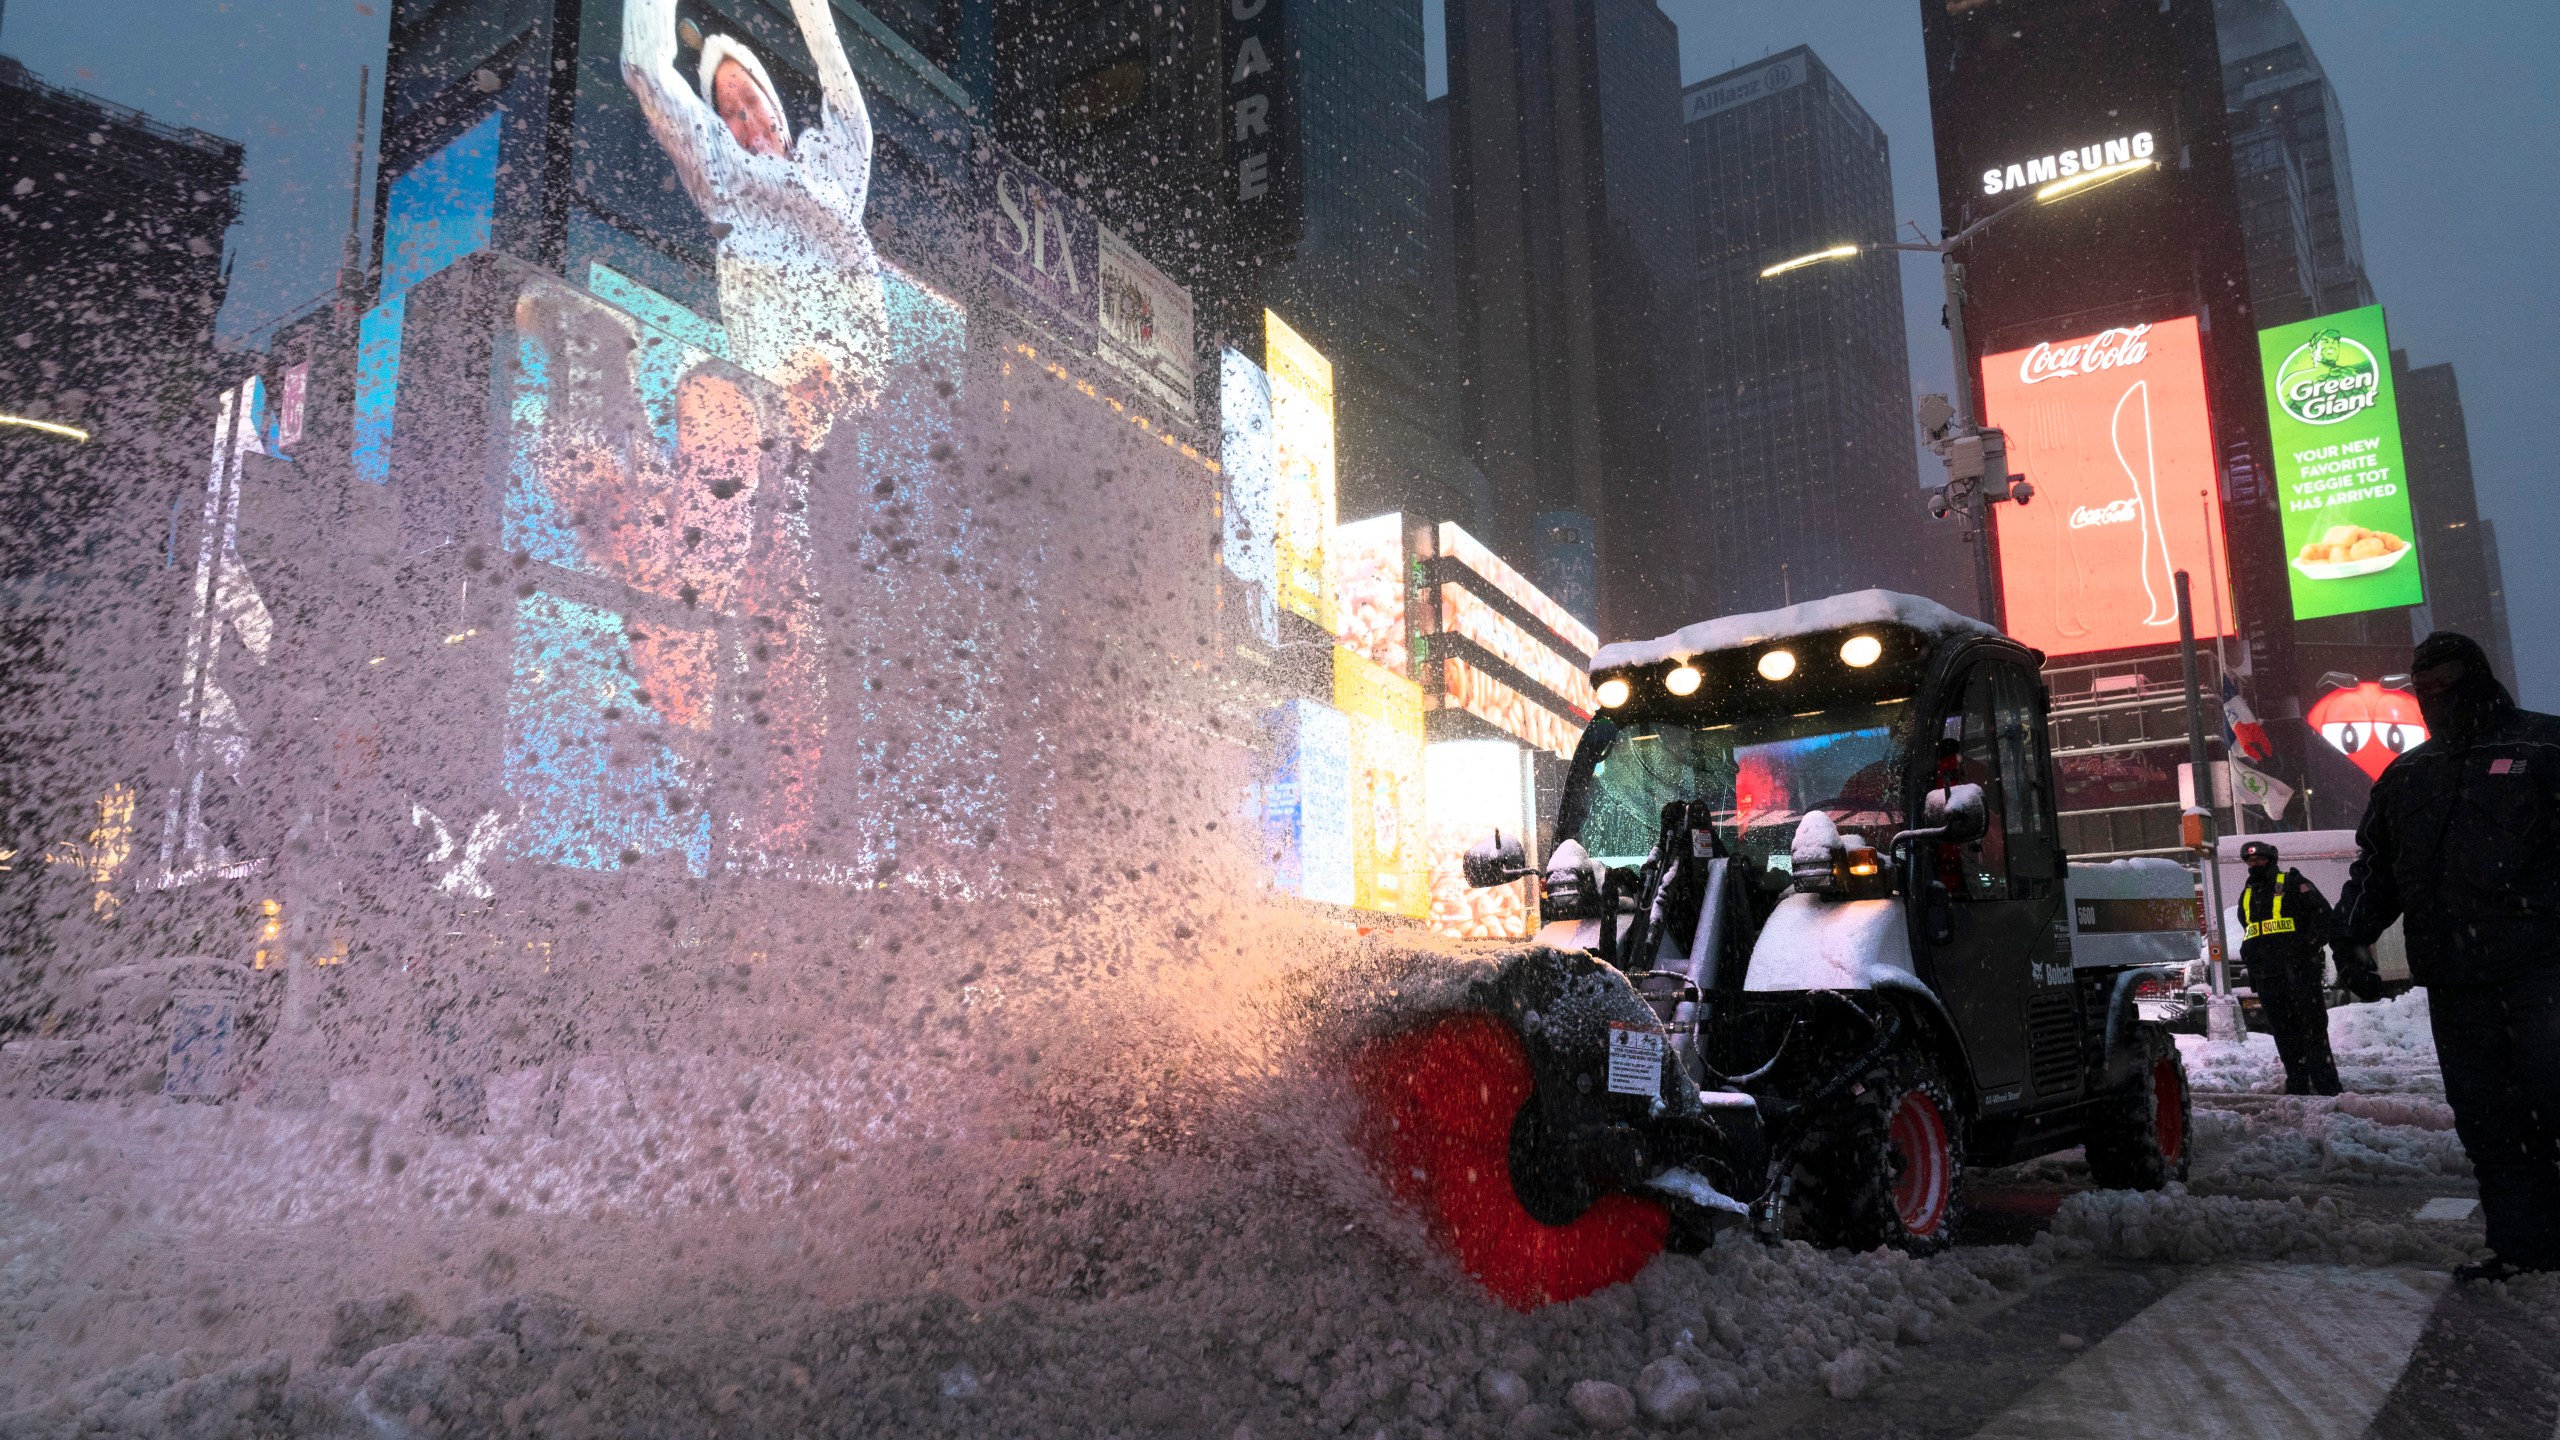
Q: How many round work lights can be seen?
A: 4